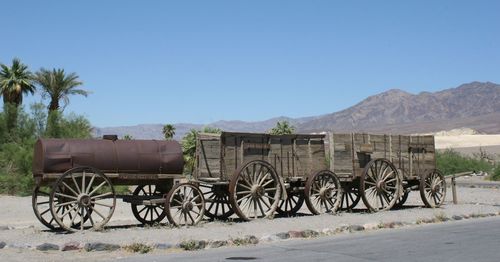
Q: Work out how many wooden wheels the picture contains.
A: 12